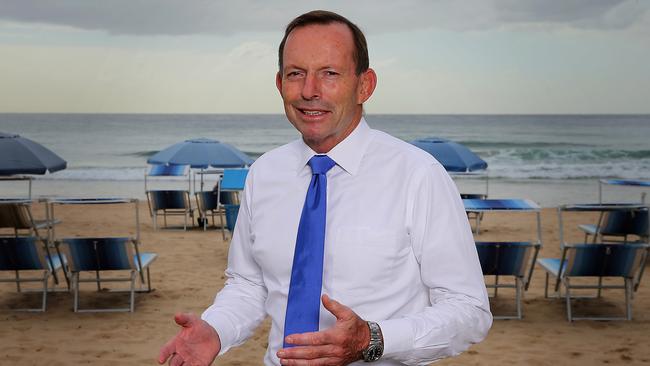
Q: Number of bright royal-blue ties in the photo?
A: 1